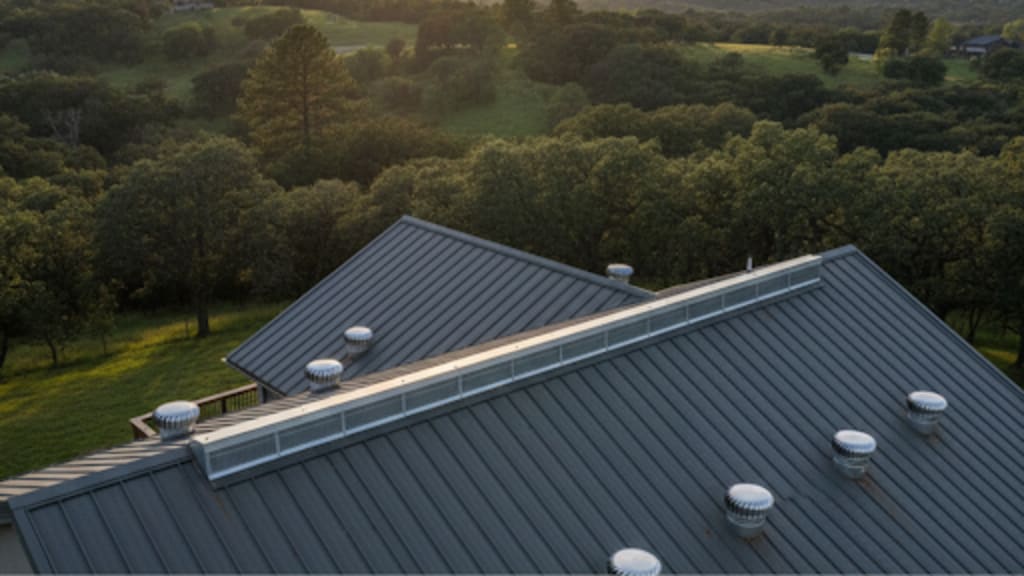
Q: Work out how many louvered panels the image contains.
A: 13